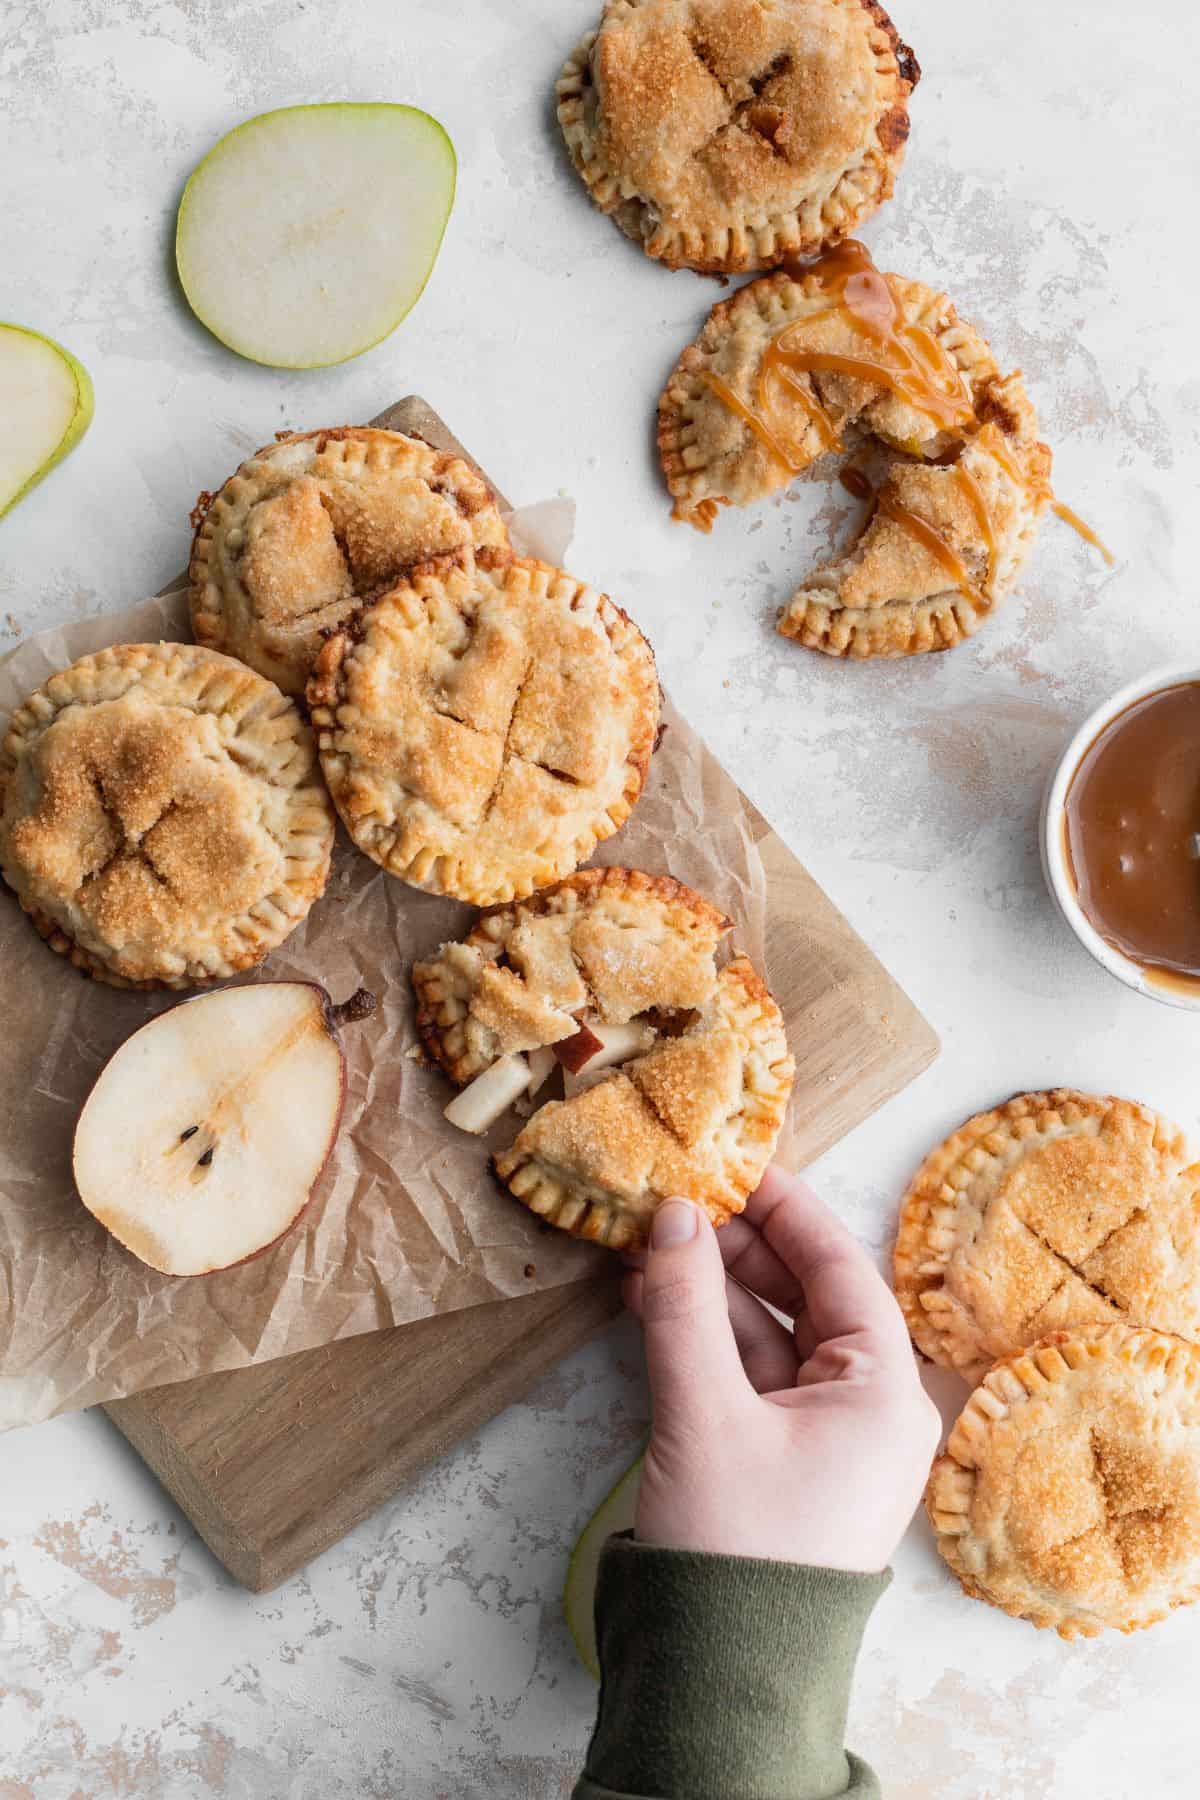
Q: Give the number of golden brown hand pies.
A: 8